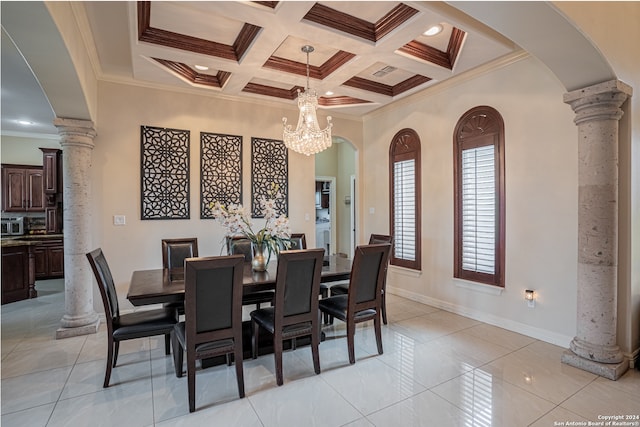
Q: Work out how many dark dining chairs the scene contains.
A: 8